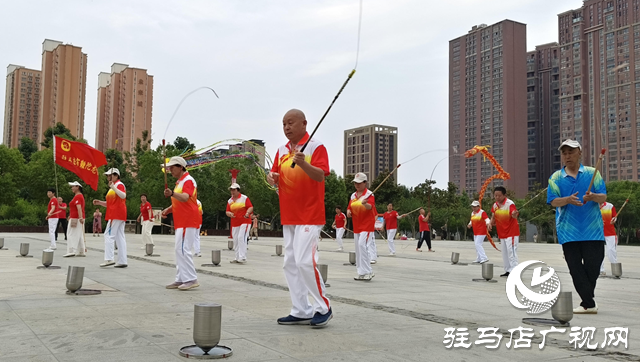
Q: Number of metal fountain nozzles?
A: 15